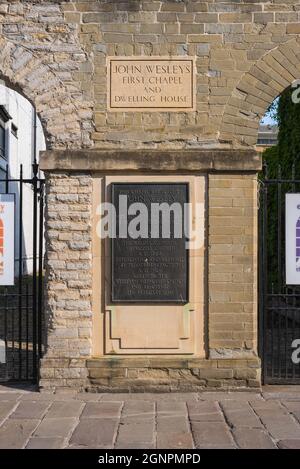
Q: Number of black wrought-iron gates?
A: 2